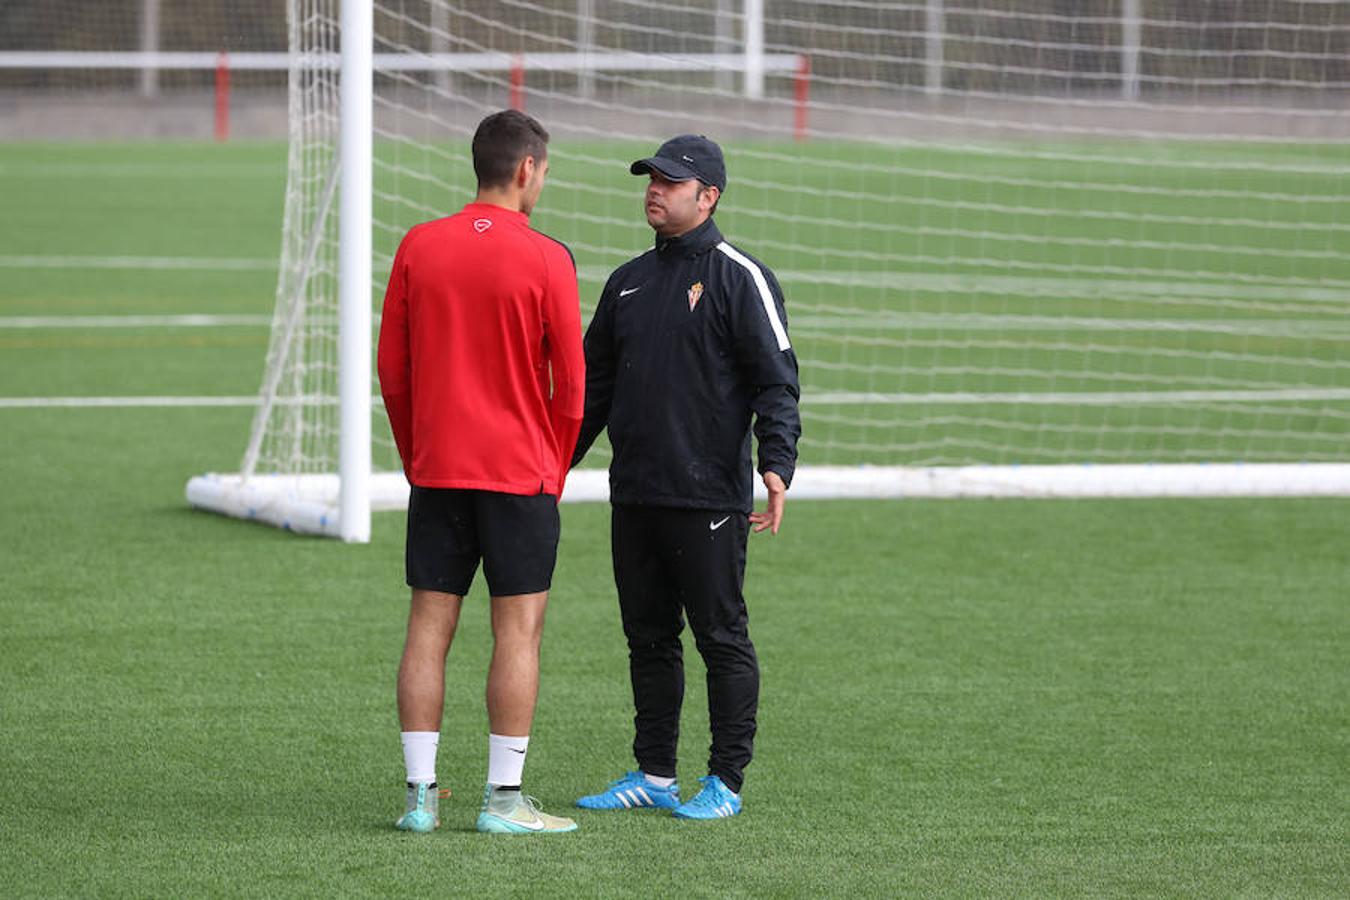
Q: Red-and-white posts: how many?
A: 3